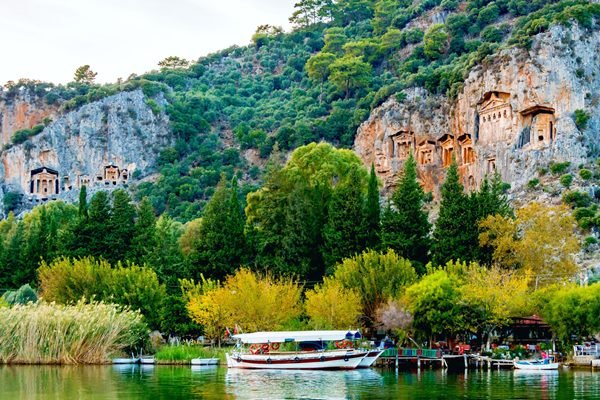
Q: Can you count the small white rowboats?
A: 4